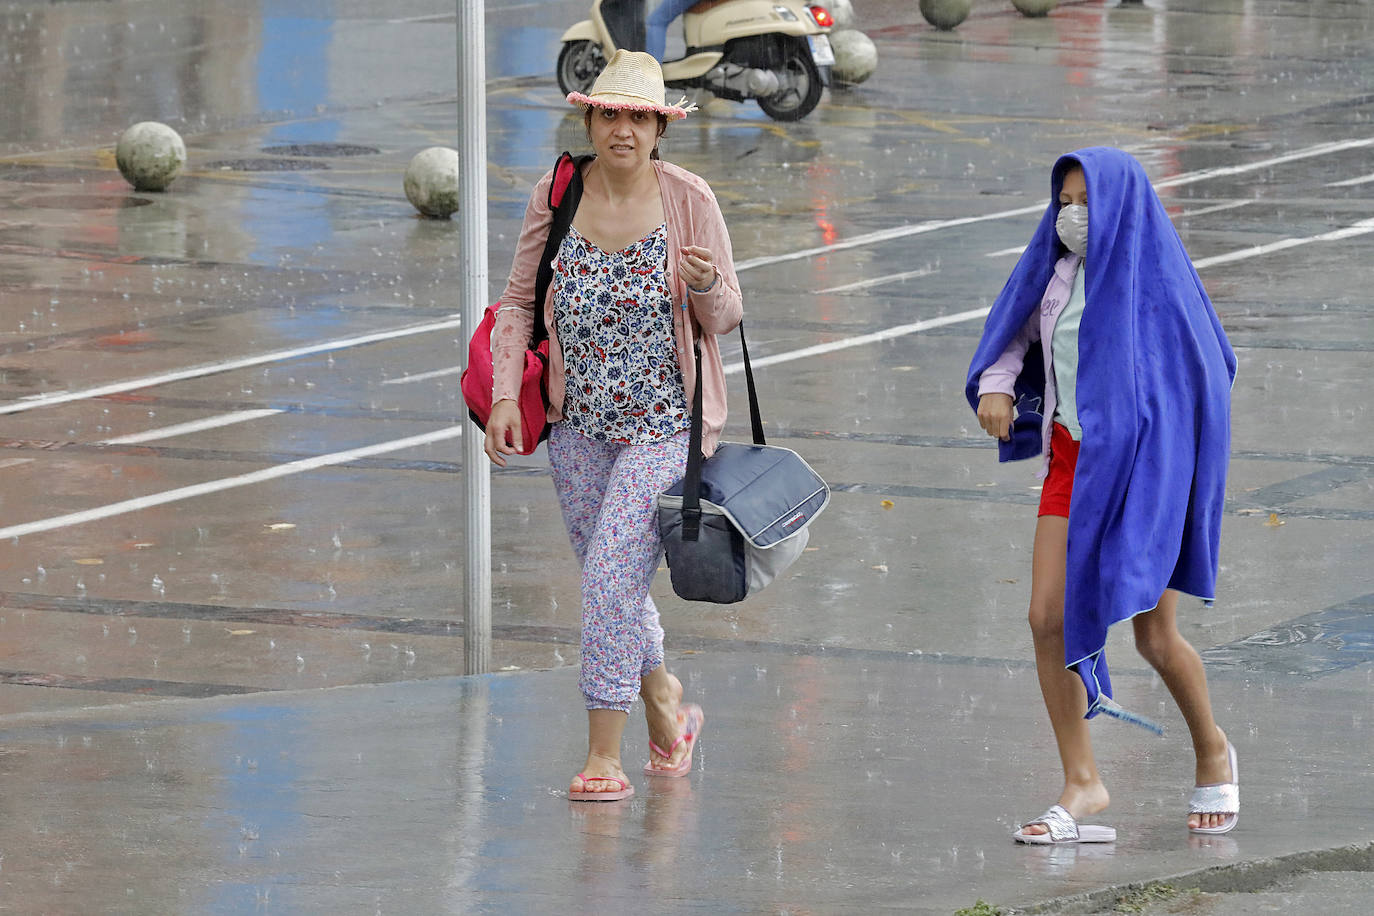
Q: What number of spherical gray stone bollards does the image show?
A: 6